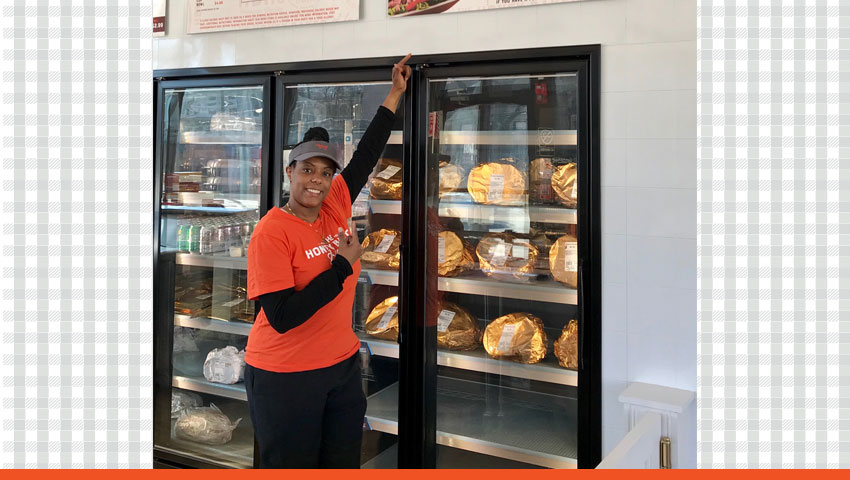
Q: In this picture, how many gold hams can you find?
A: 12